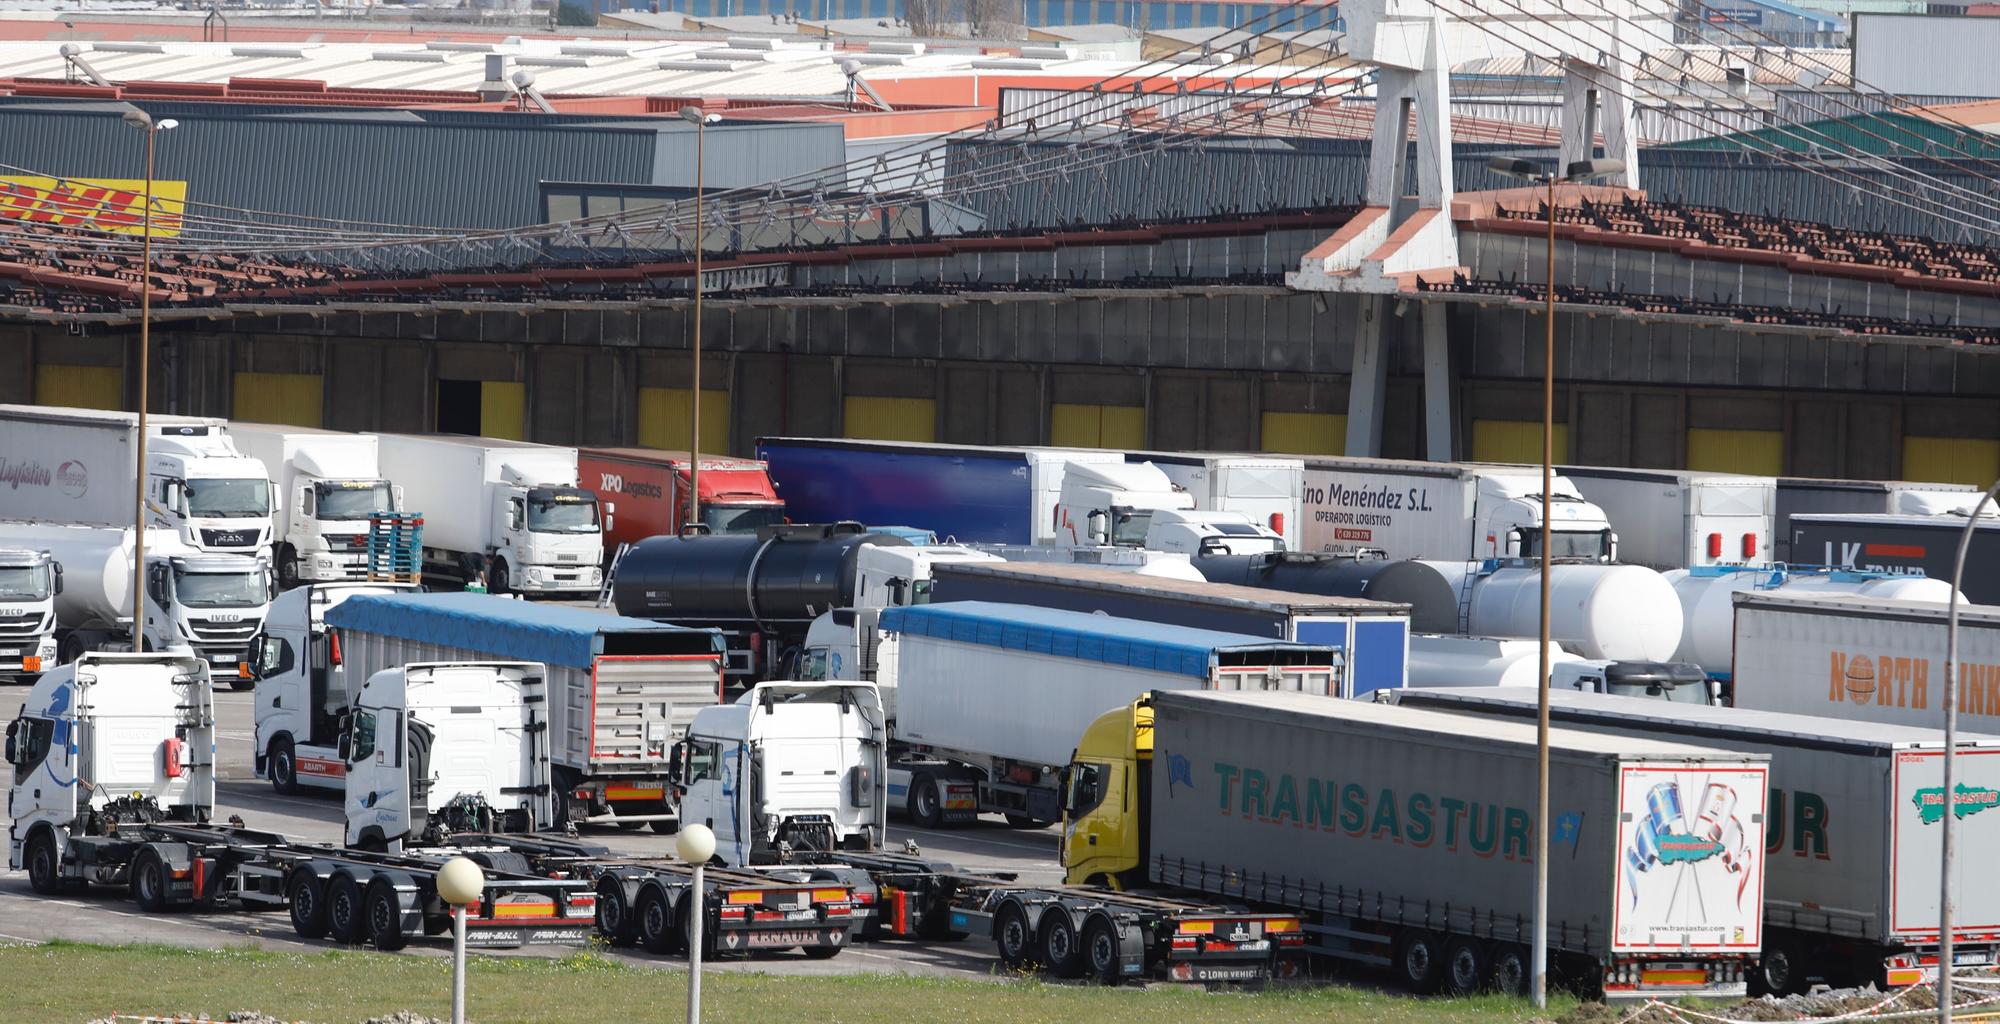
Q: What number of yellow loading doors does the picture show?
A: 10